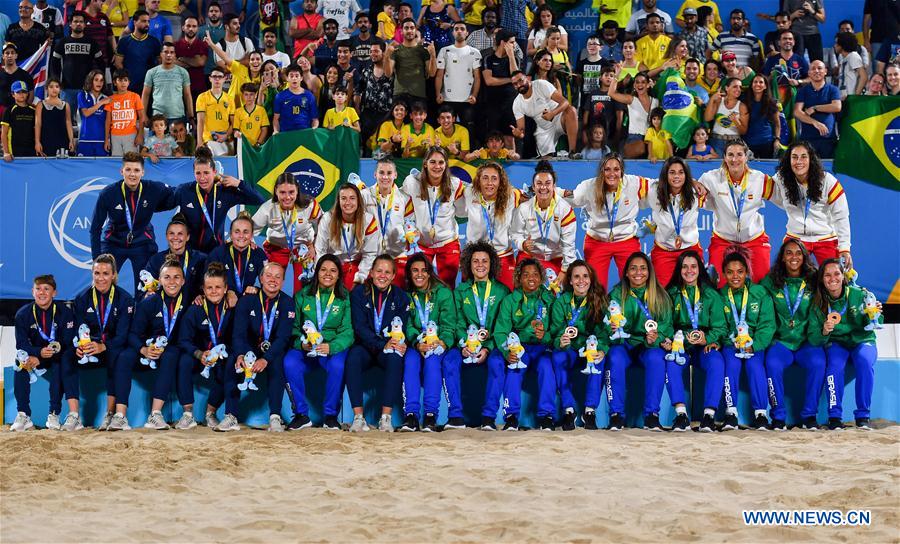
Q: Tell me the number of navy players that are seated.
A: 6